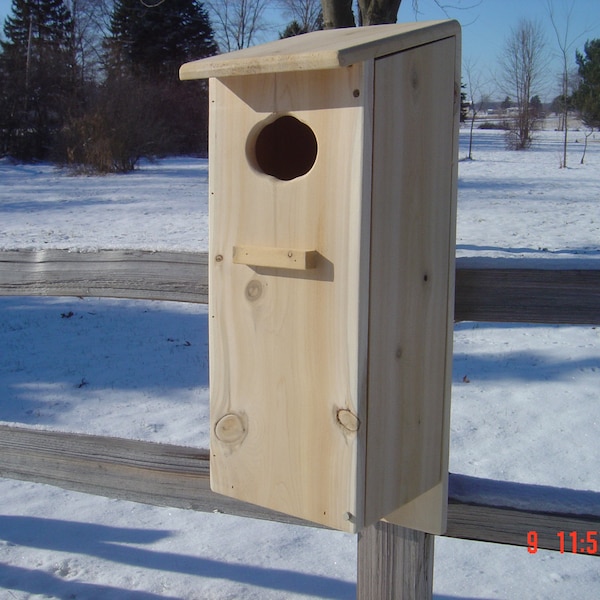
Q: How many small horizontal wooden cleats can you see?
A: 1